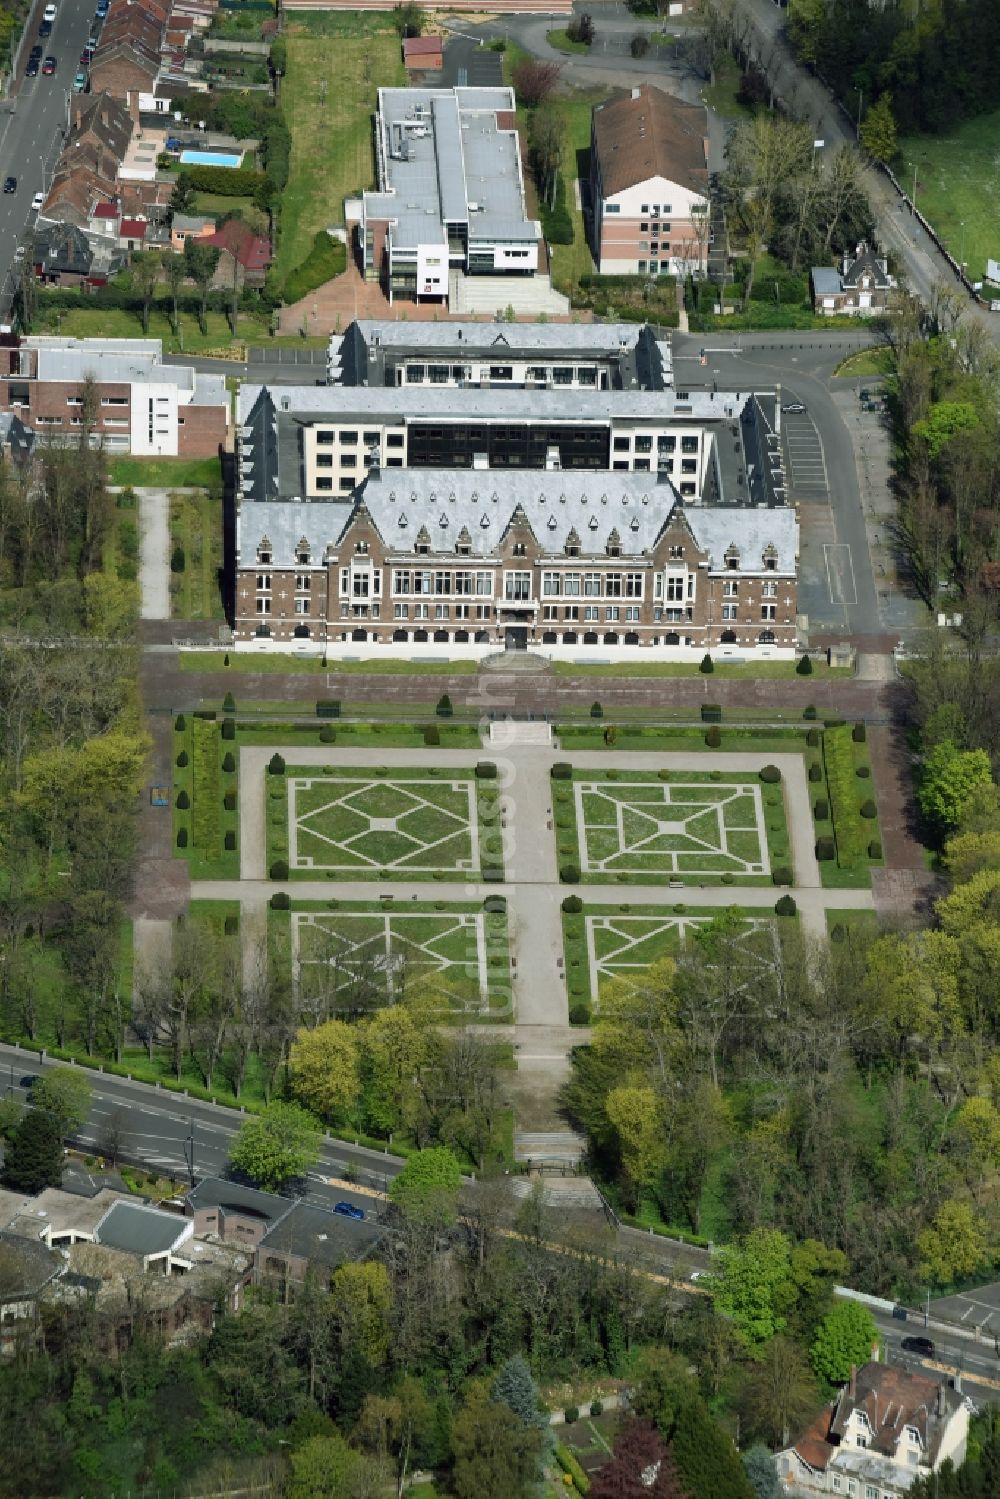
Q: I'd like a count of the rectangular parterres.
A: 4